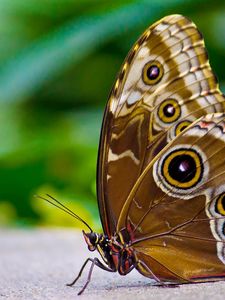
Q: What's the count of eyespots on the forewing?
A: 3